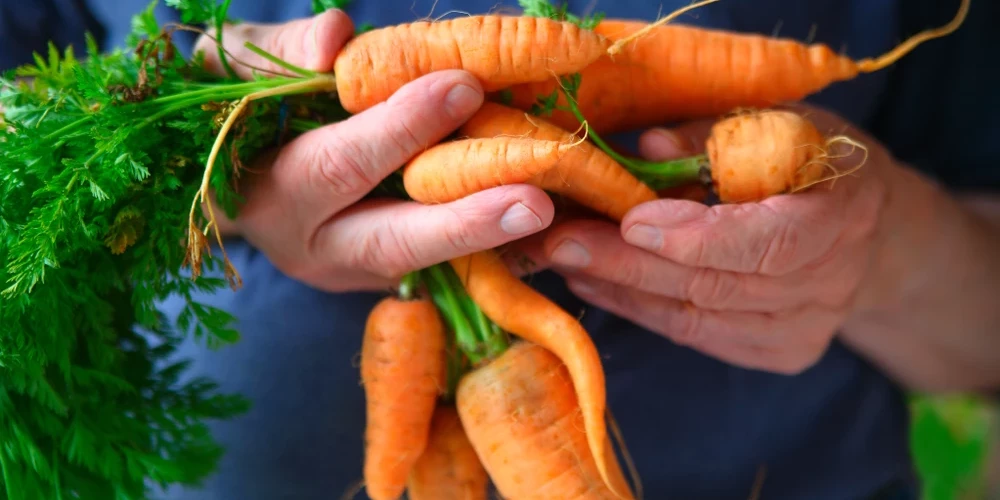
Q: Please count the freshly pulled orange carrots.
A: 9